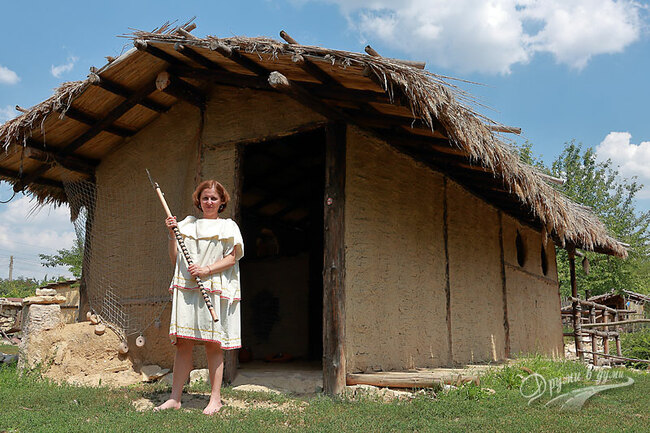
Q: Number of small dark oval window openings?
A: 2